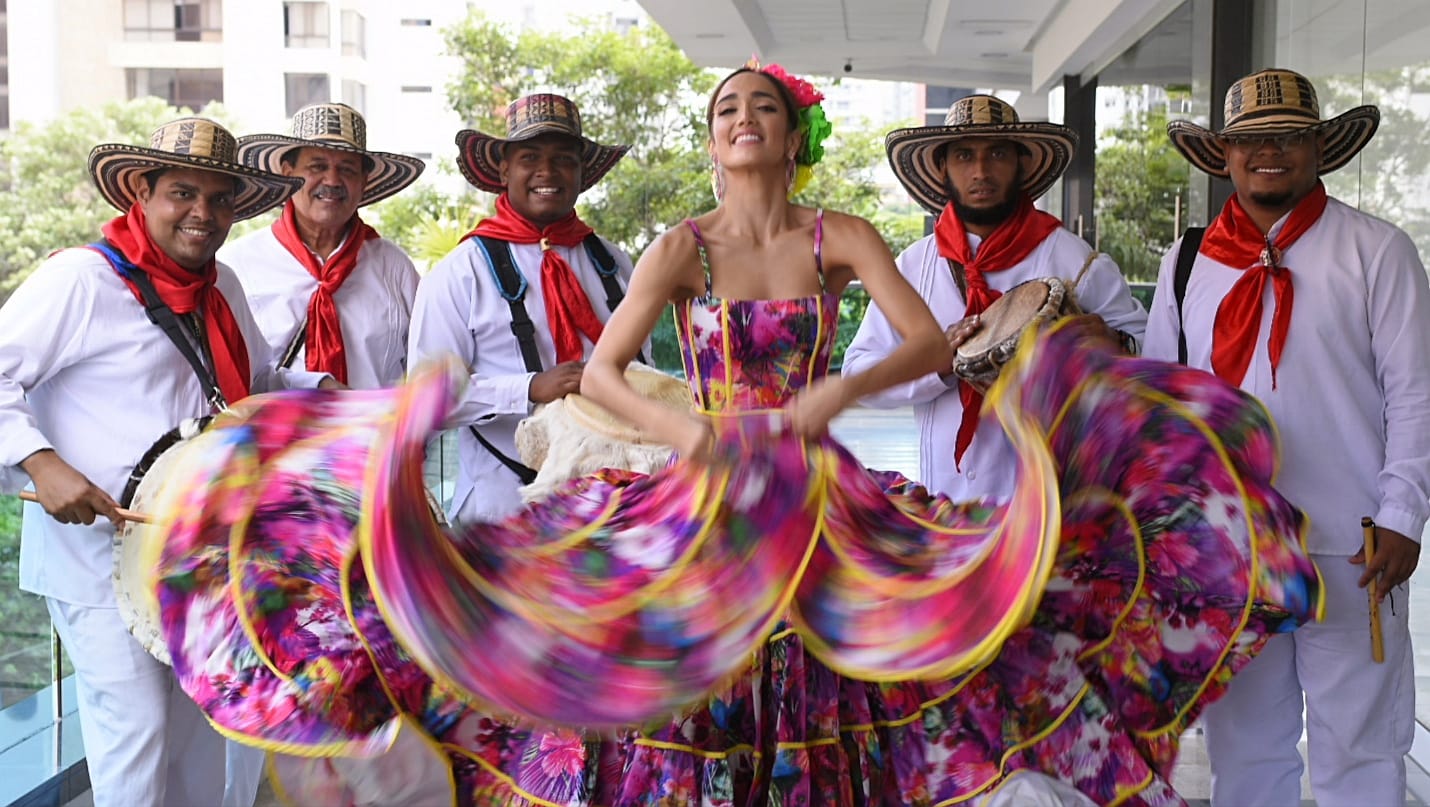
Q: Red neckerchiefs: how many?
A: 5